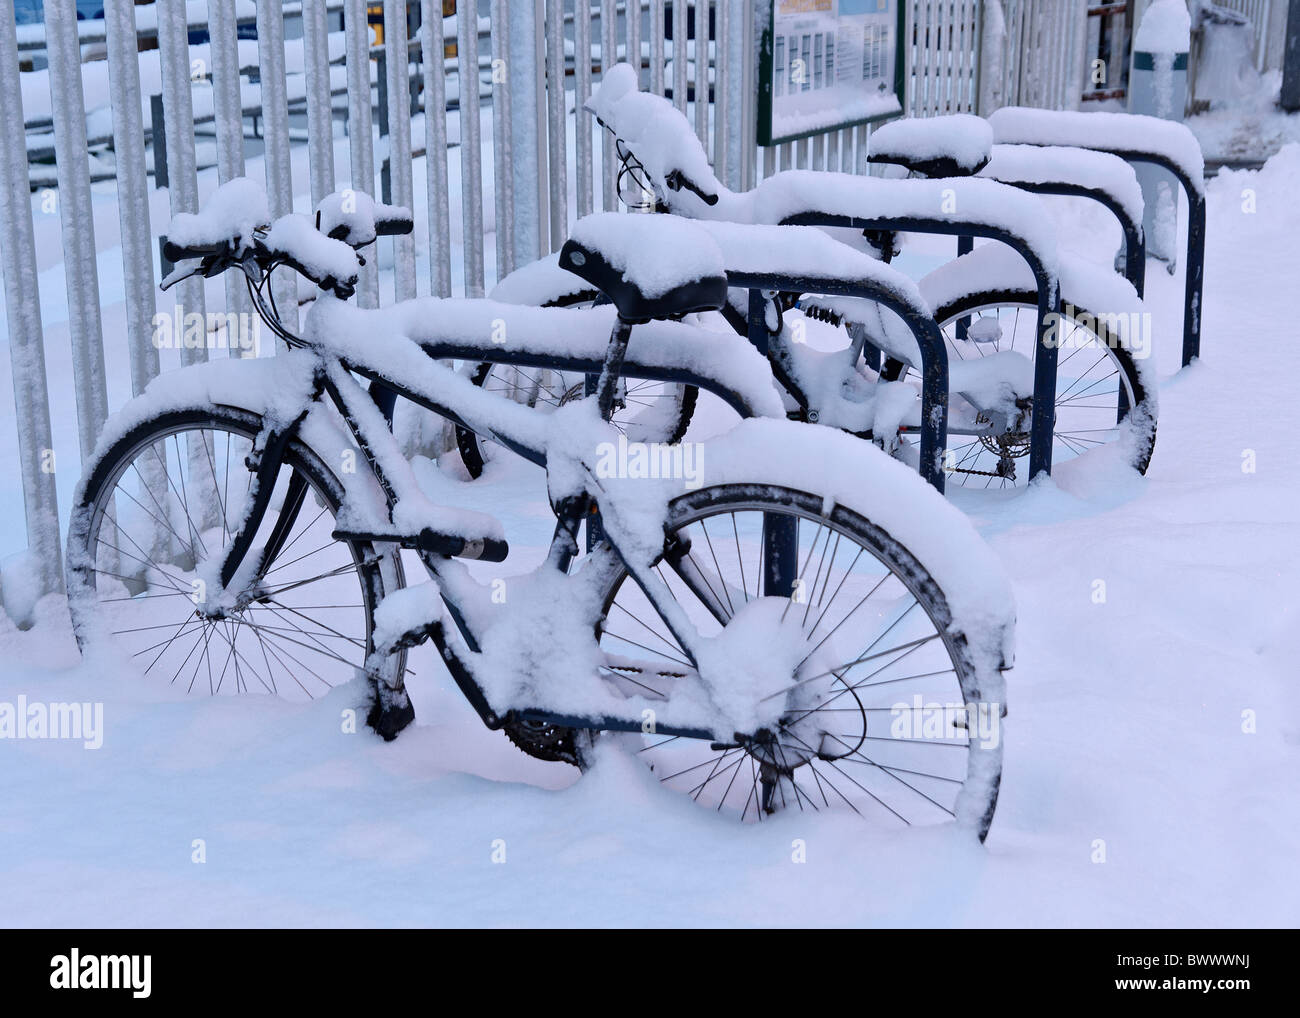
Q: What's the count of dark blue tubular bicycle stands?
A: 5